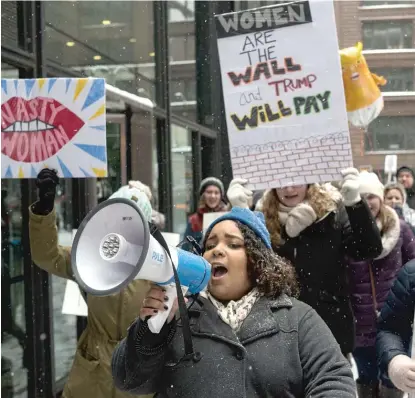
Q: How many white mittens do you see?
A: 2